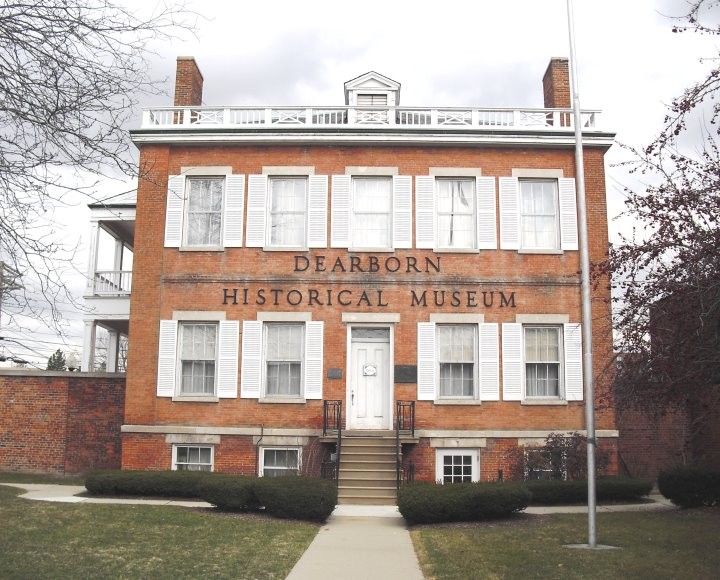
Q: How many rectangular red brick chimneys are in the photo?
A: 2